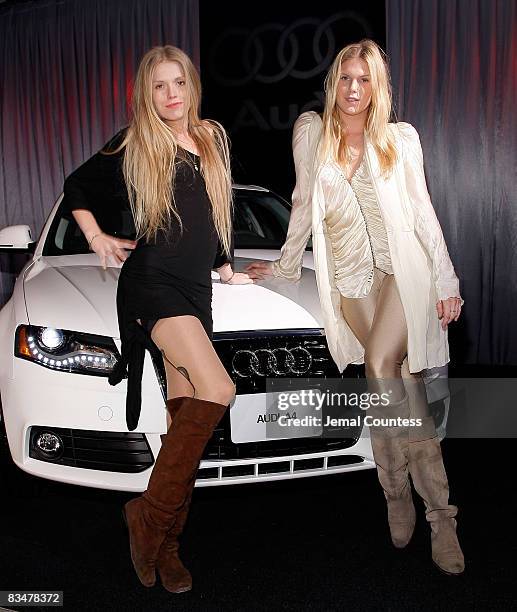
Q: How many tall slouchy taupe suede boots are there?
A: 2